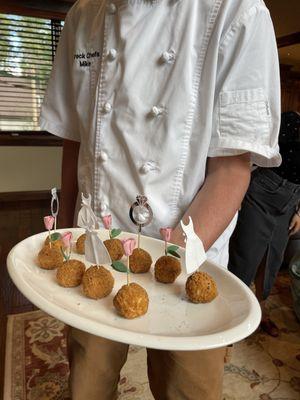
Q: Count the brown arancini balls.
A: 10